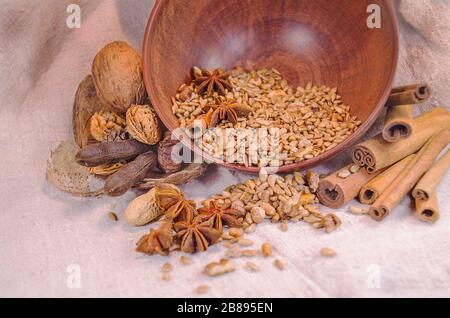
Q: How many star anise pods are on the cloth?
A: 4